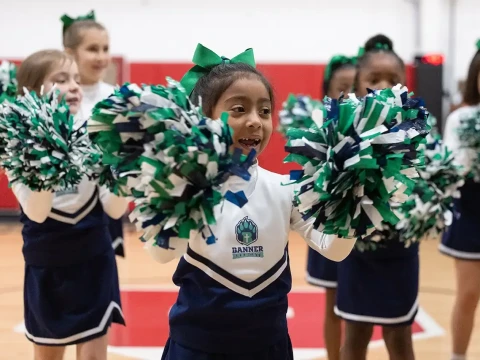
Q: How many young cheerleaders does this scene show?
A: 6